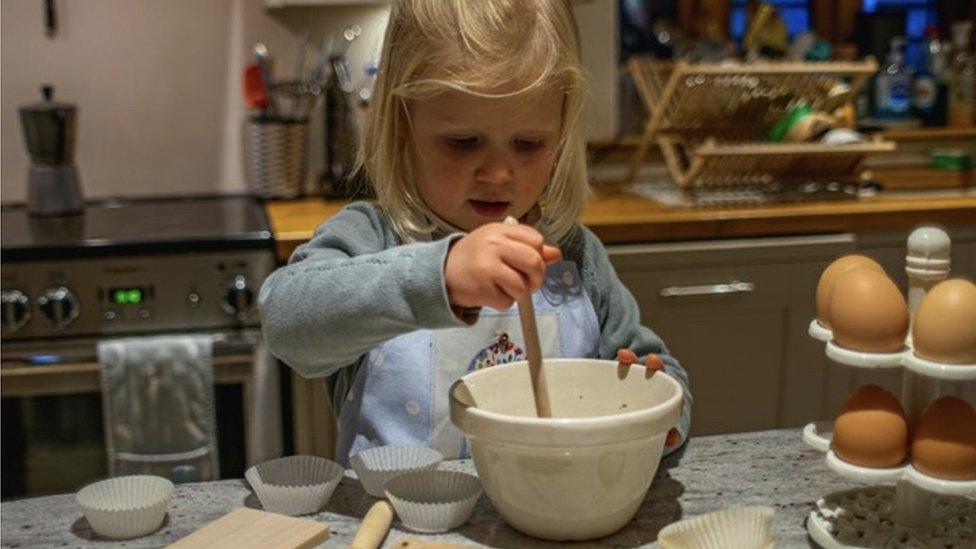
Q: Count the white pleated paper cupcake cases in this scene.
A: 5